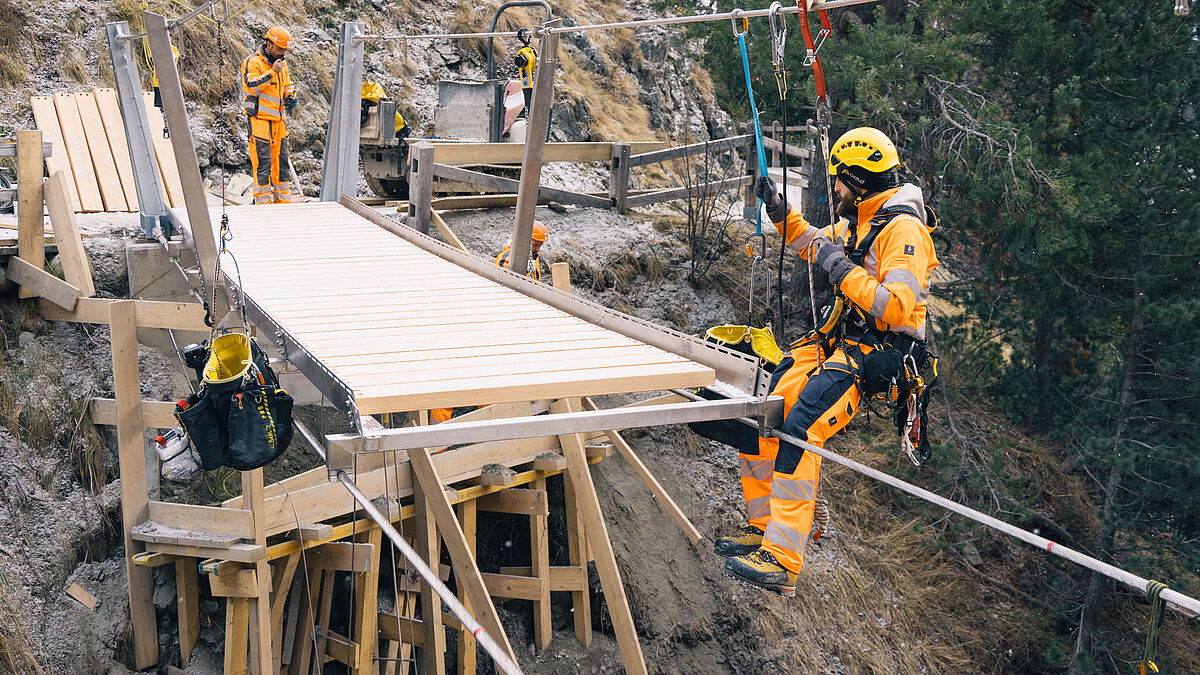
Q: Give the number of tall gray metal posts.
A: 4